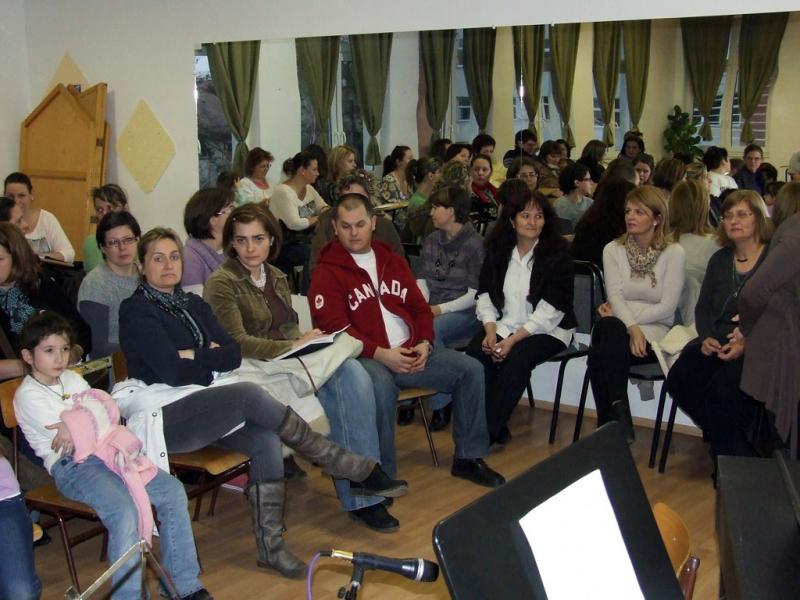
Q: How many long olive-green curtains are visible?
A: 11